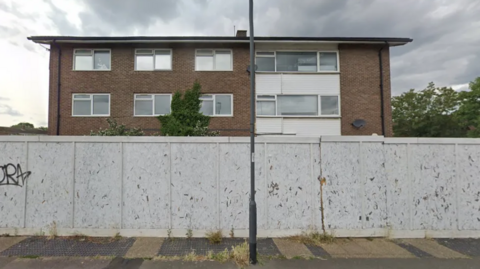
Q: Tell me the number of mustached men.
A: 0